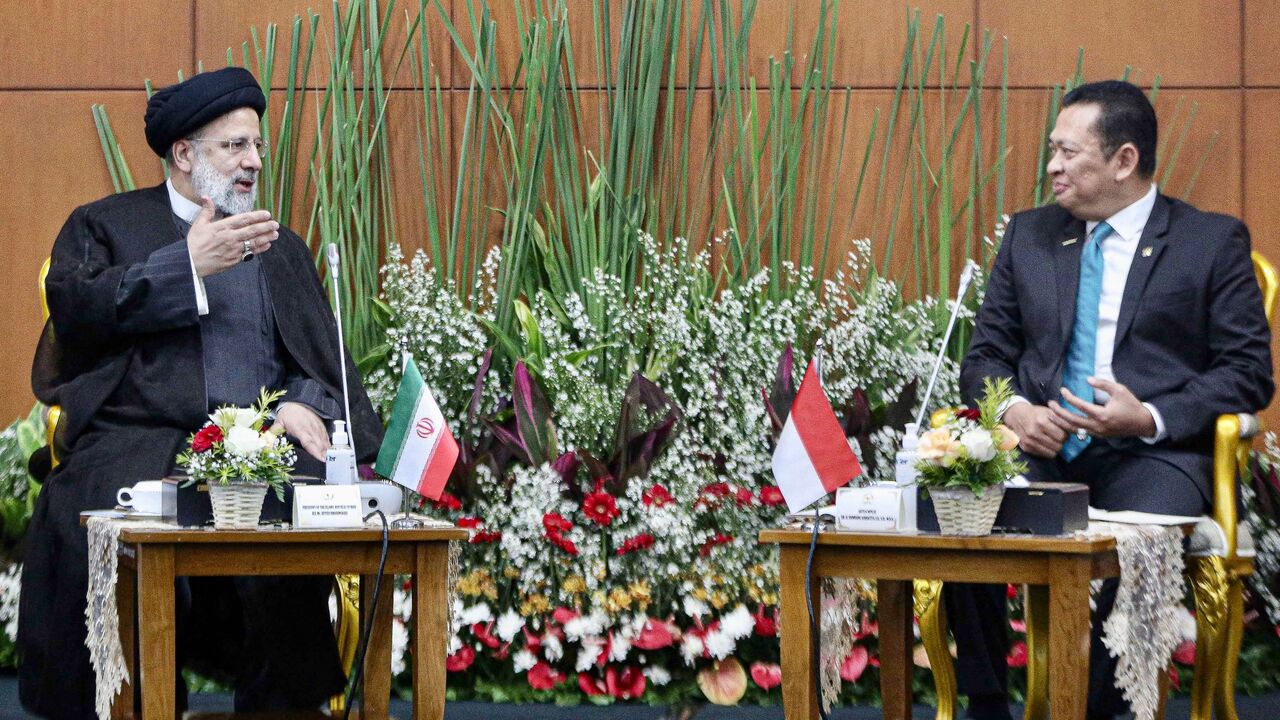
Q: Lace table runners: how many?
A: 2